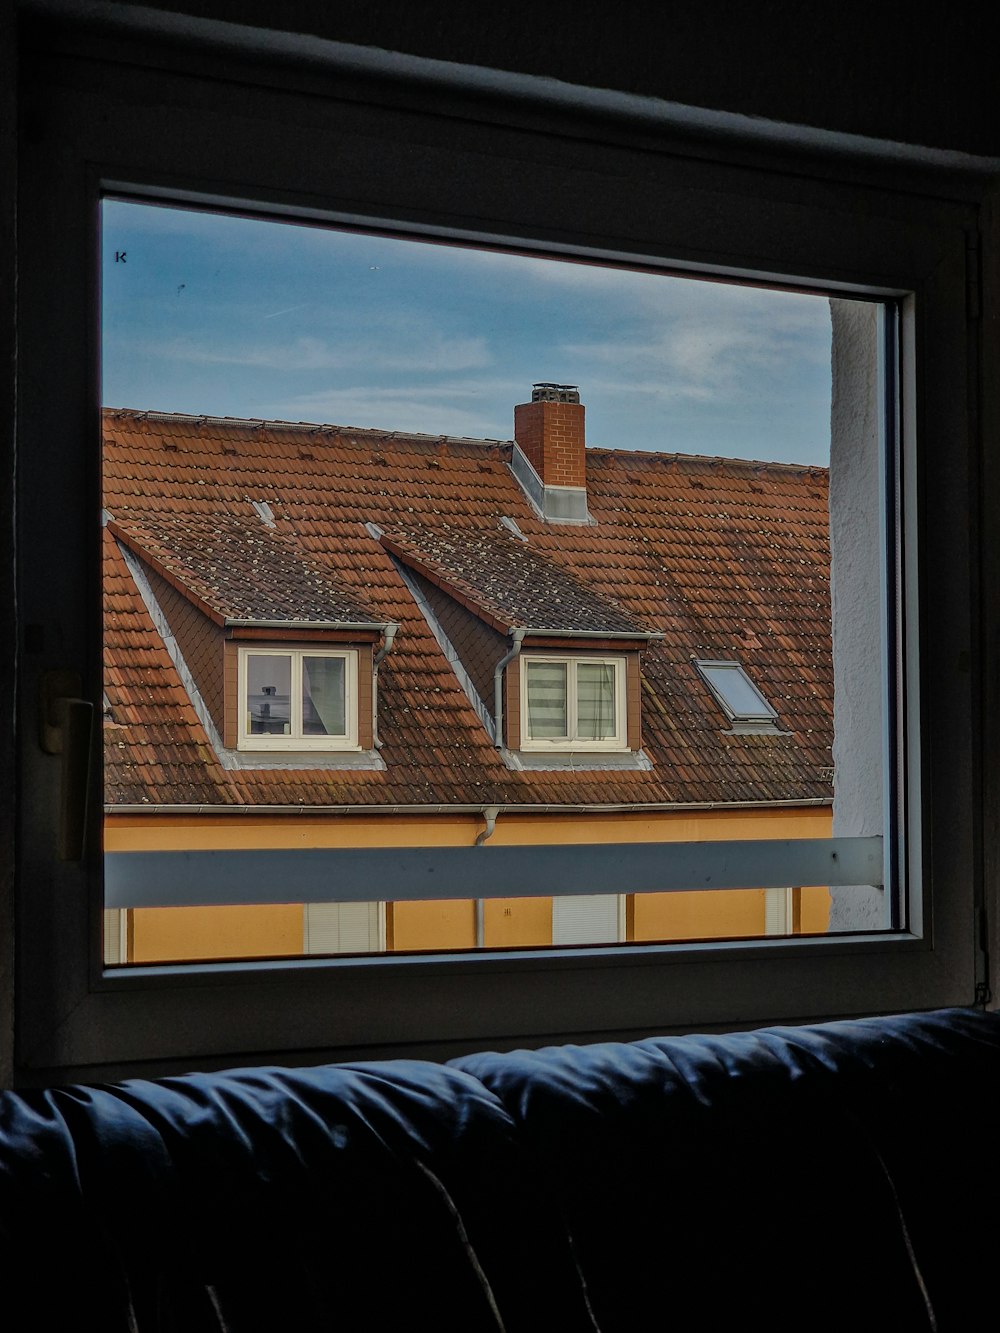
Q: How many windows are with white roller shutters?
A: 4